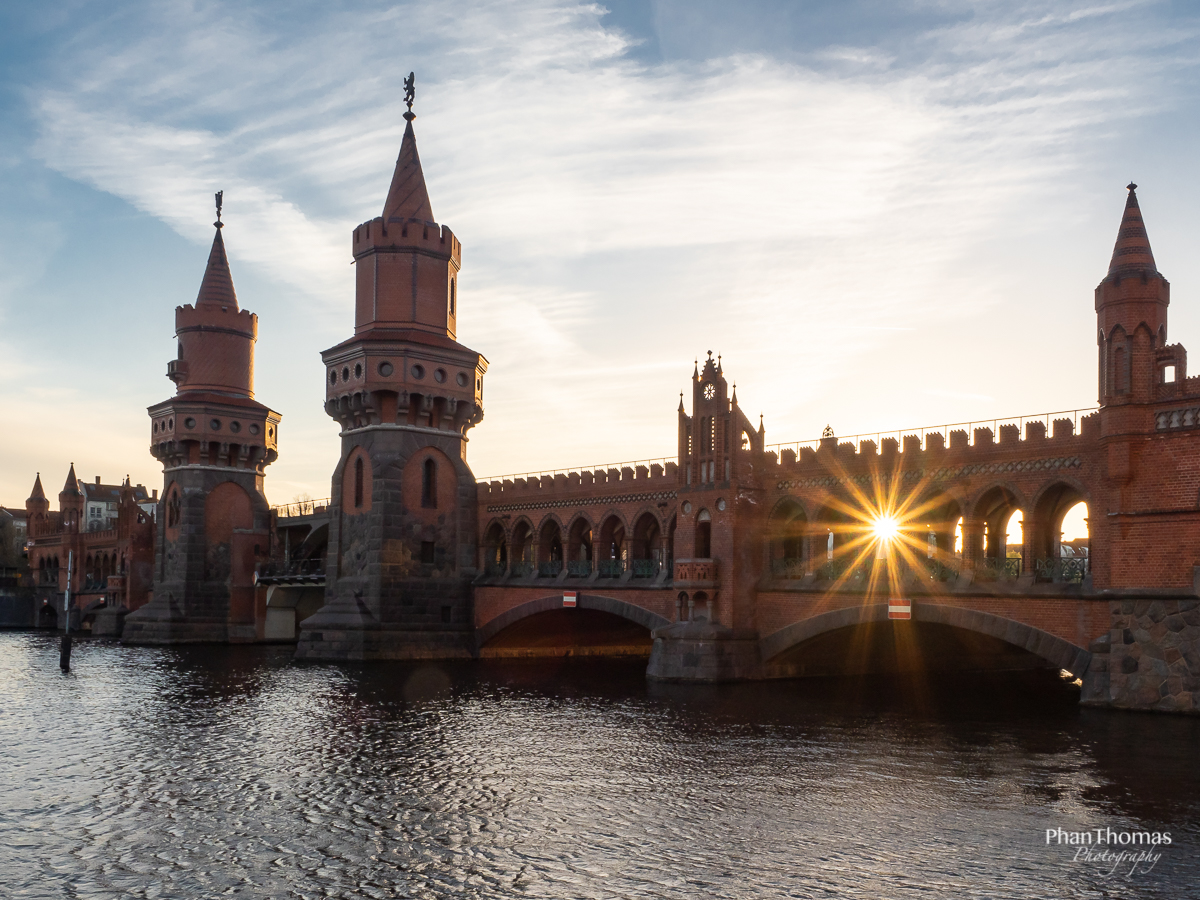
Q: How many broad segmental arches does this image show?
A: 2